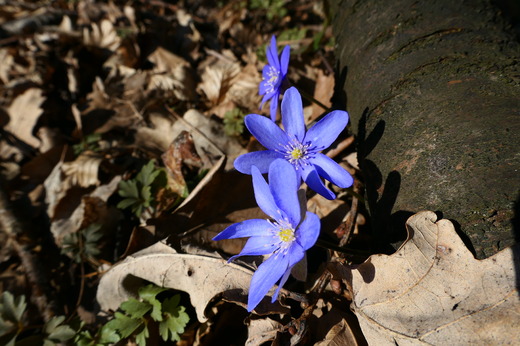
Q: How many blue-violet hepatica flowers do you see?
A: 3